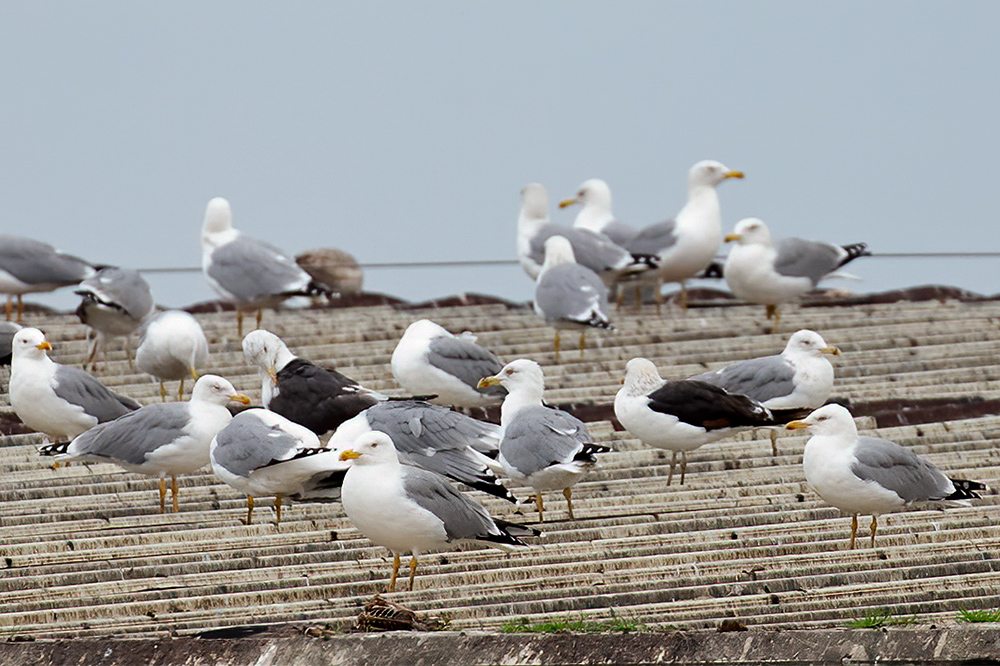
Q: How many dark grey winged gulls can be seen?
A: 2